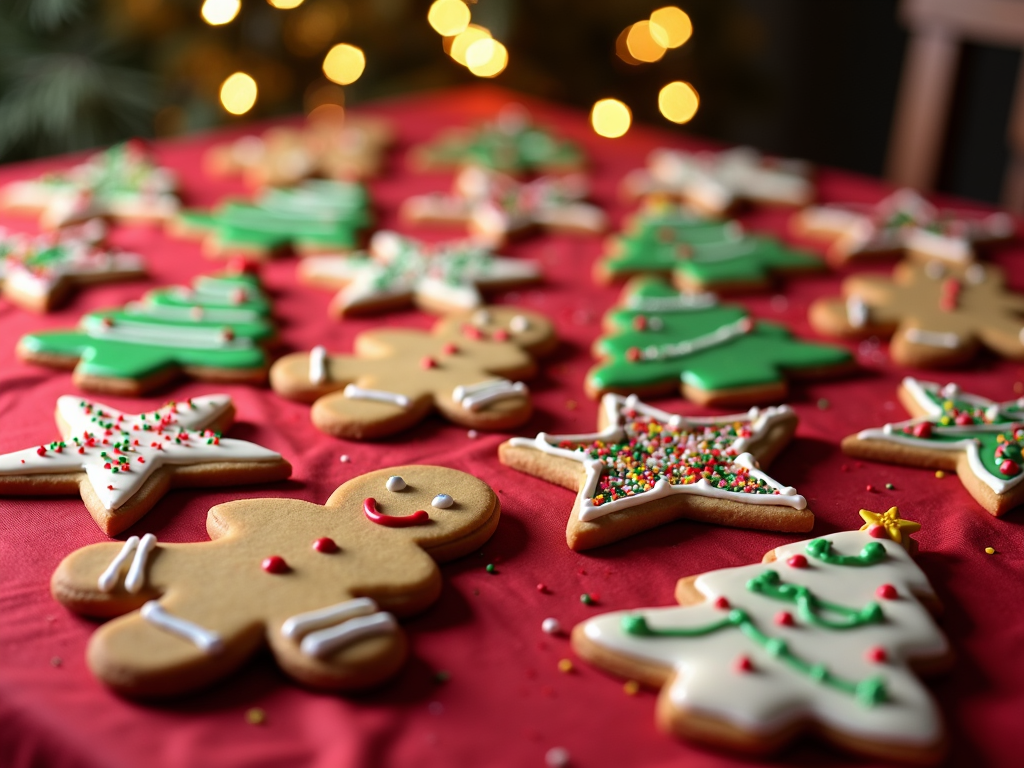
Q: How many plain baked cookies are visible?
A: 0